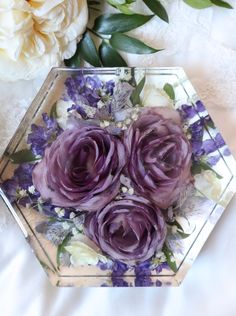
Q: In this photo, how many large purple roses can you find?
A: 3